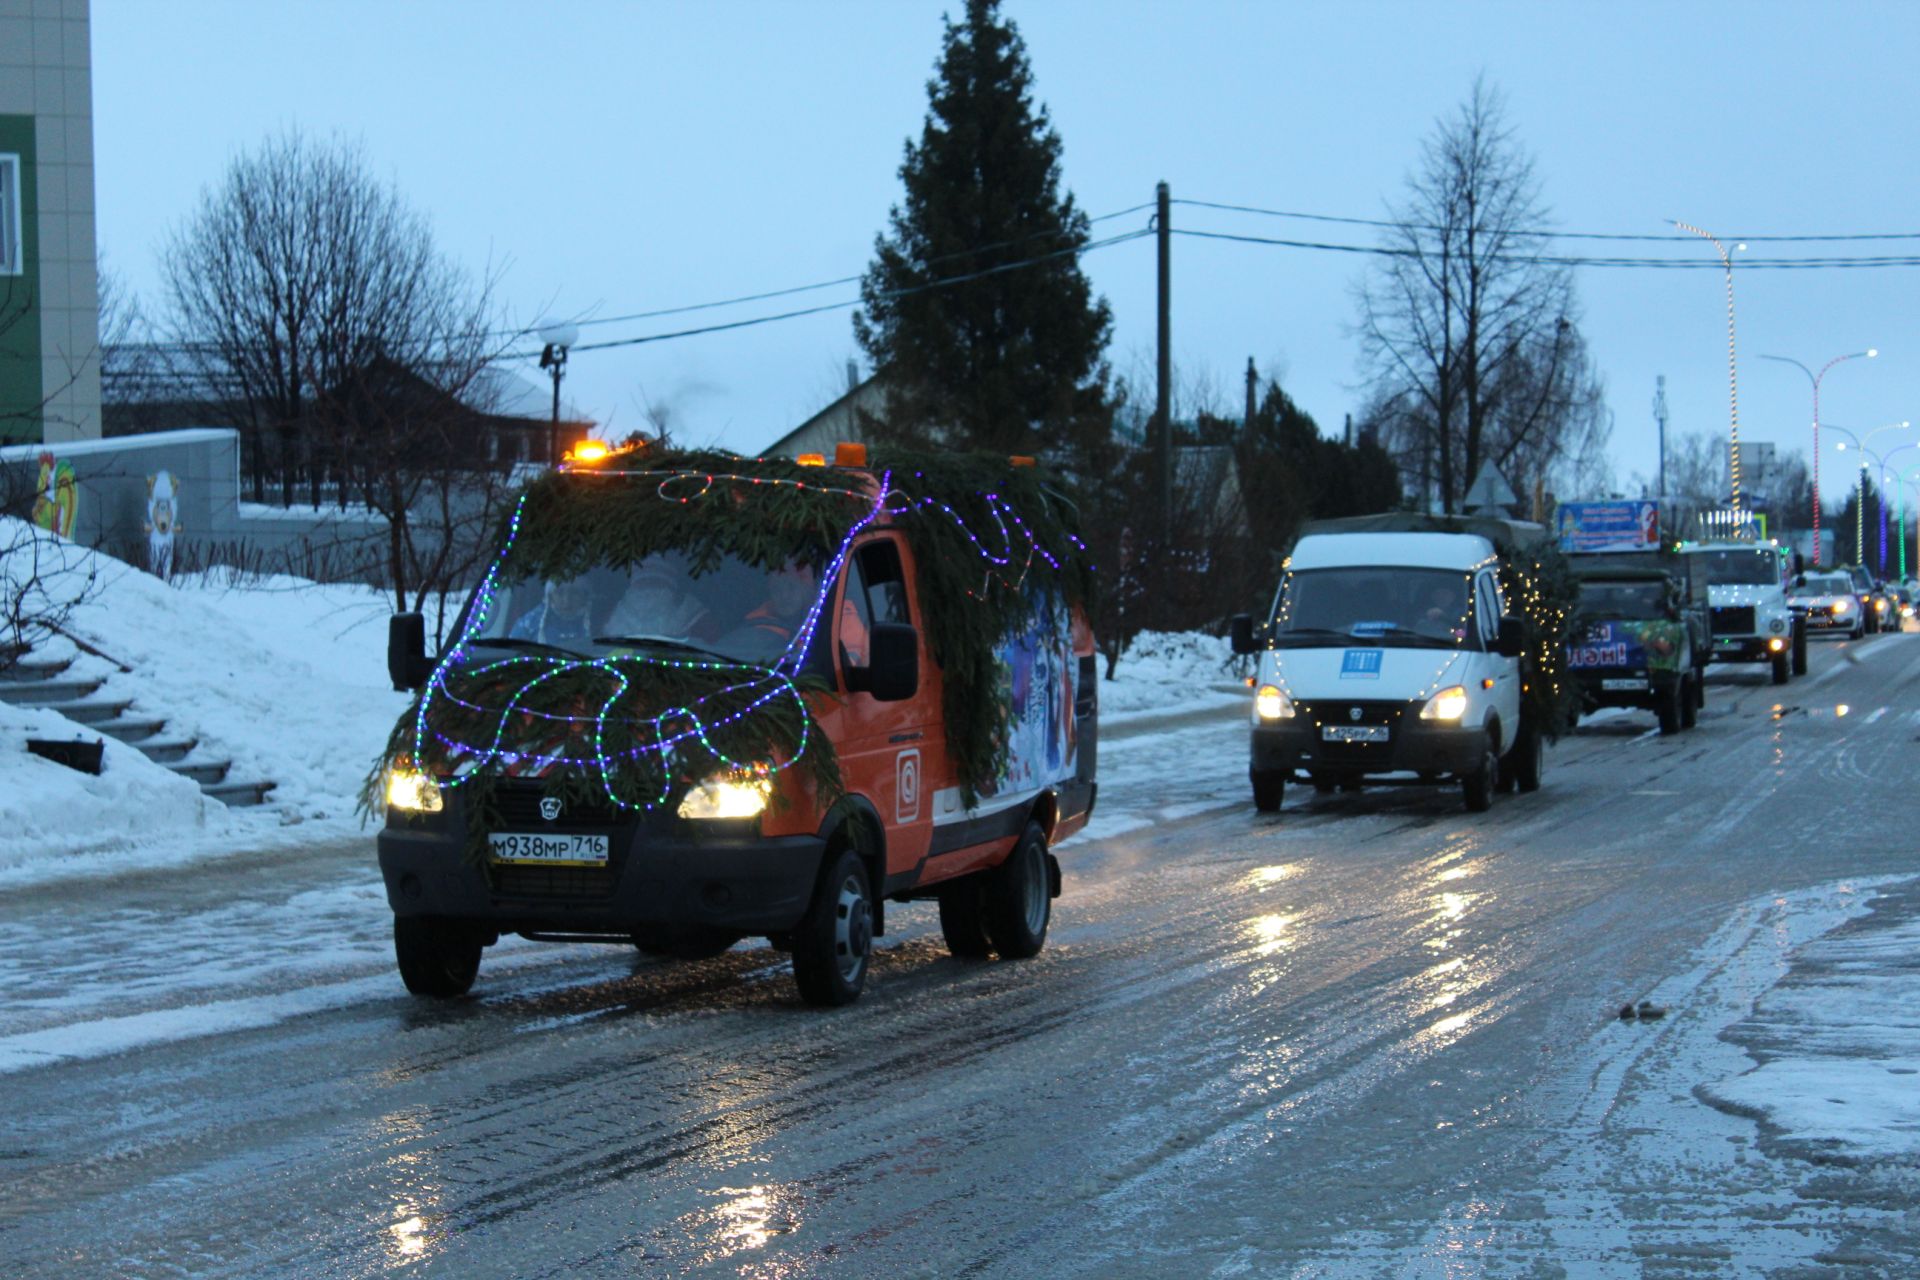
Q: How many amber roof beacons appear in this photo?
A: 4